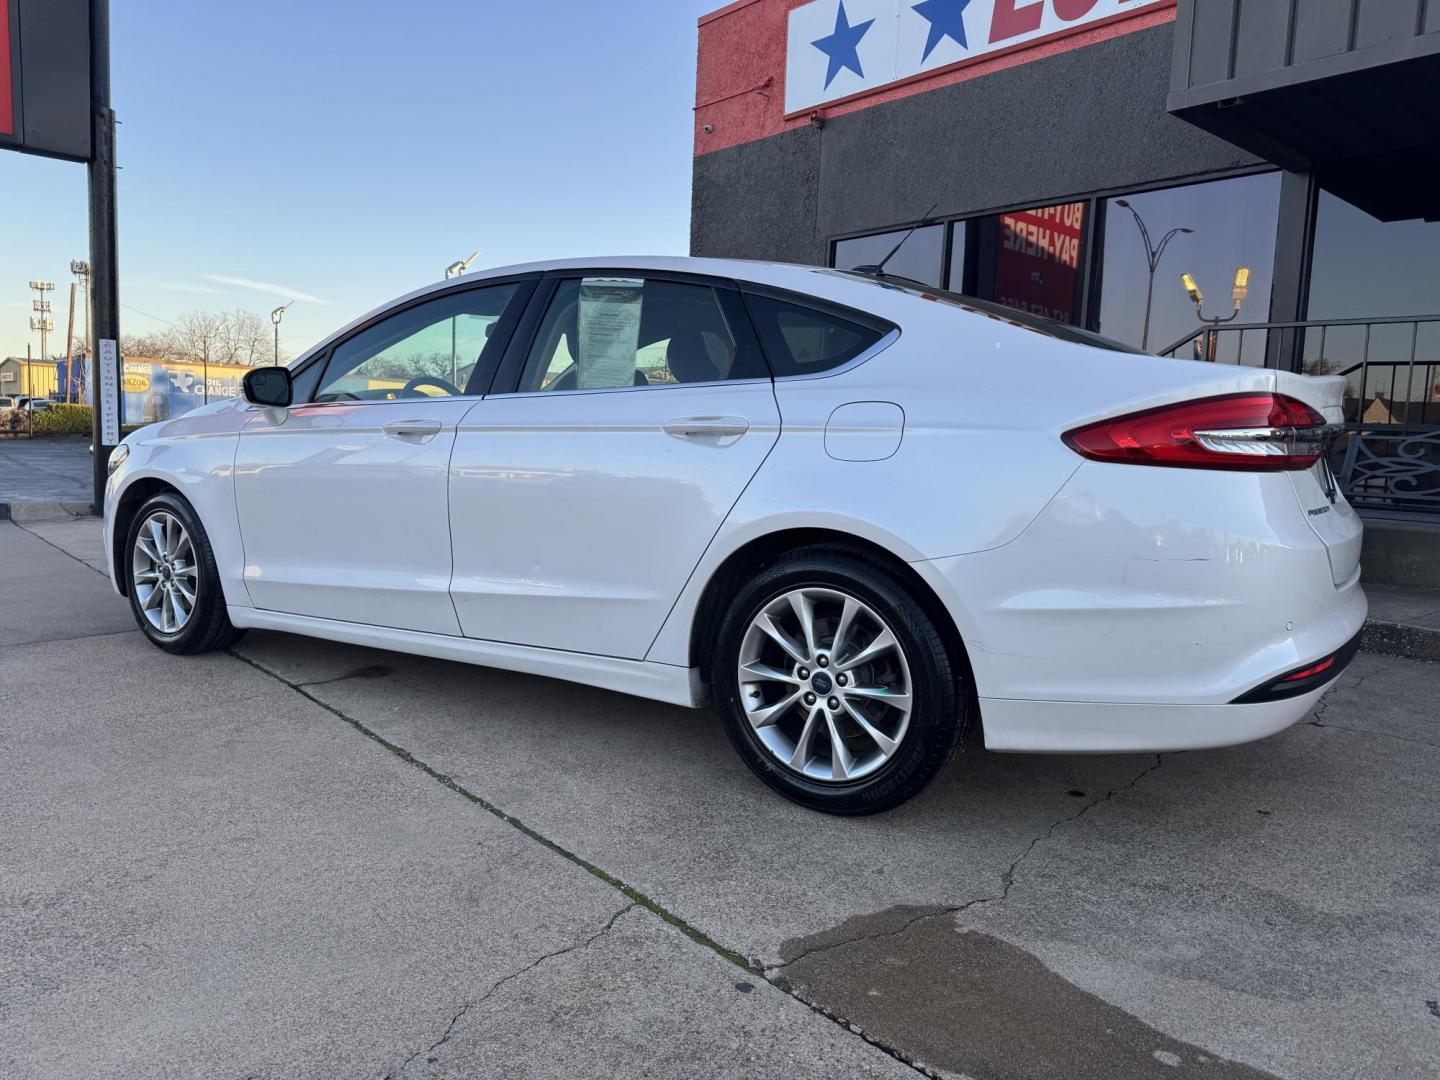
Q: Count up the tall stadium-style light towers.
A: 2